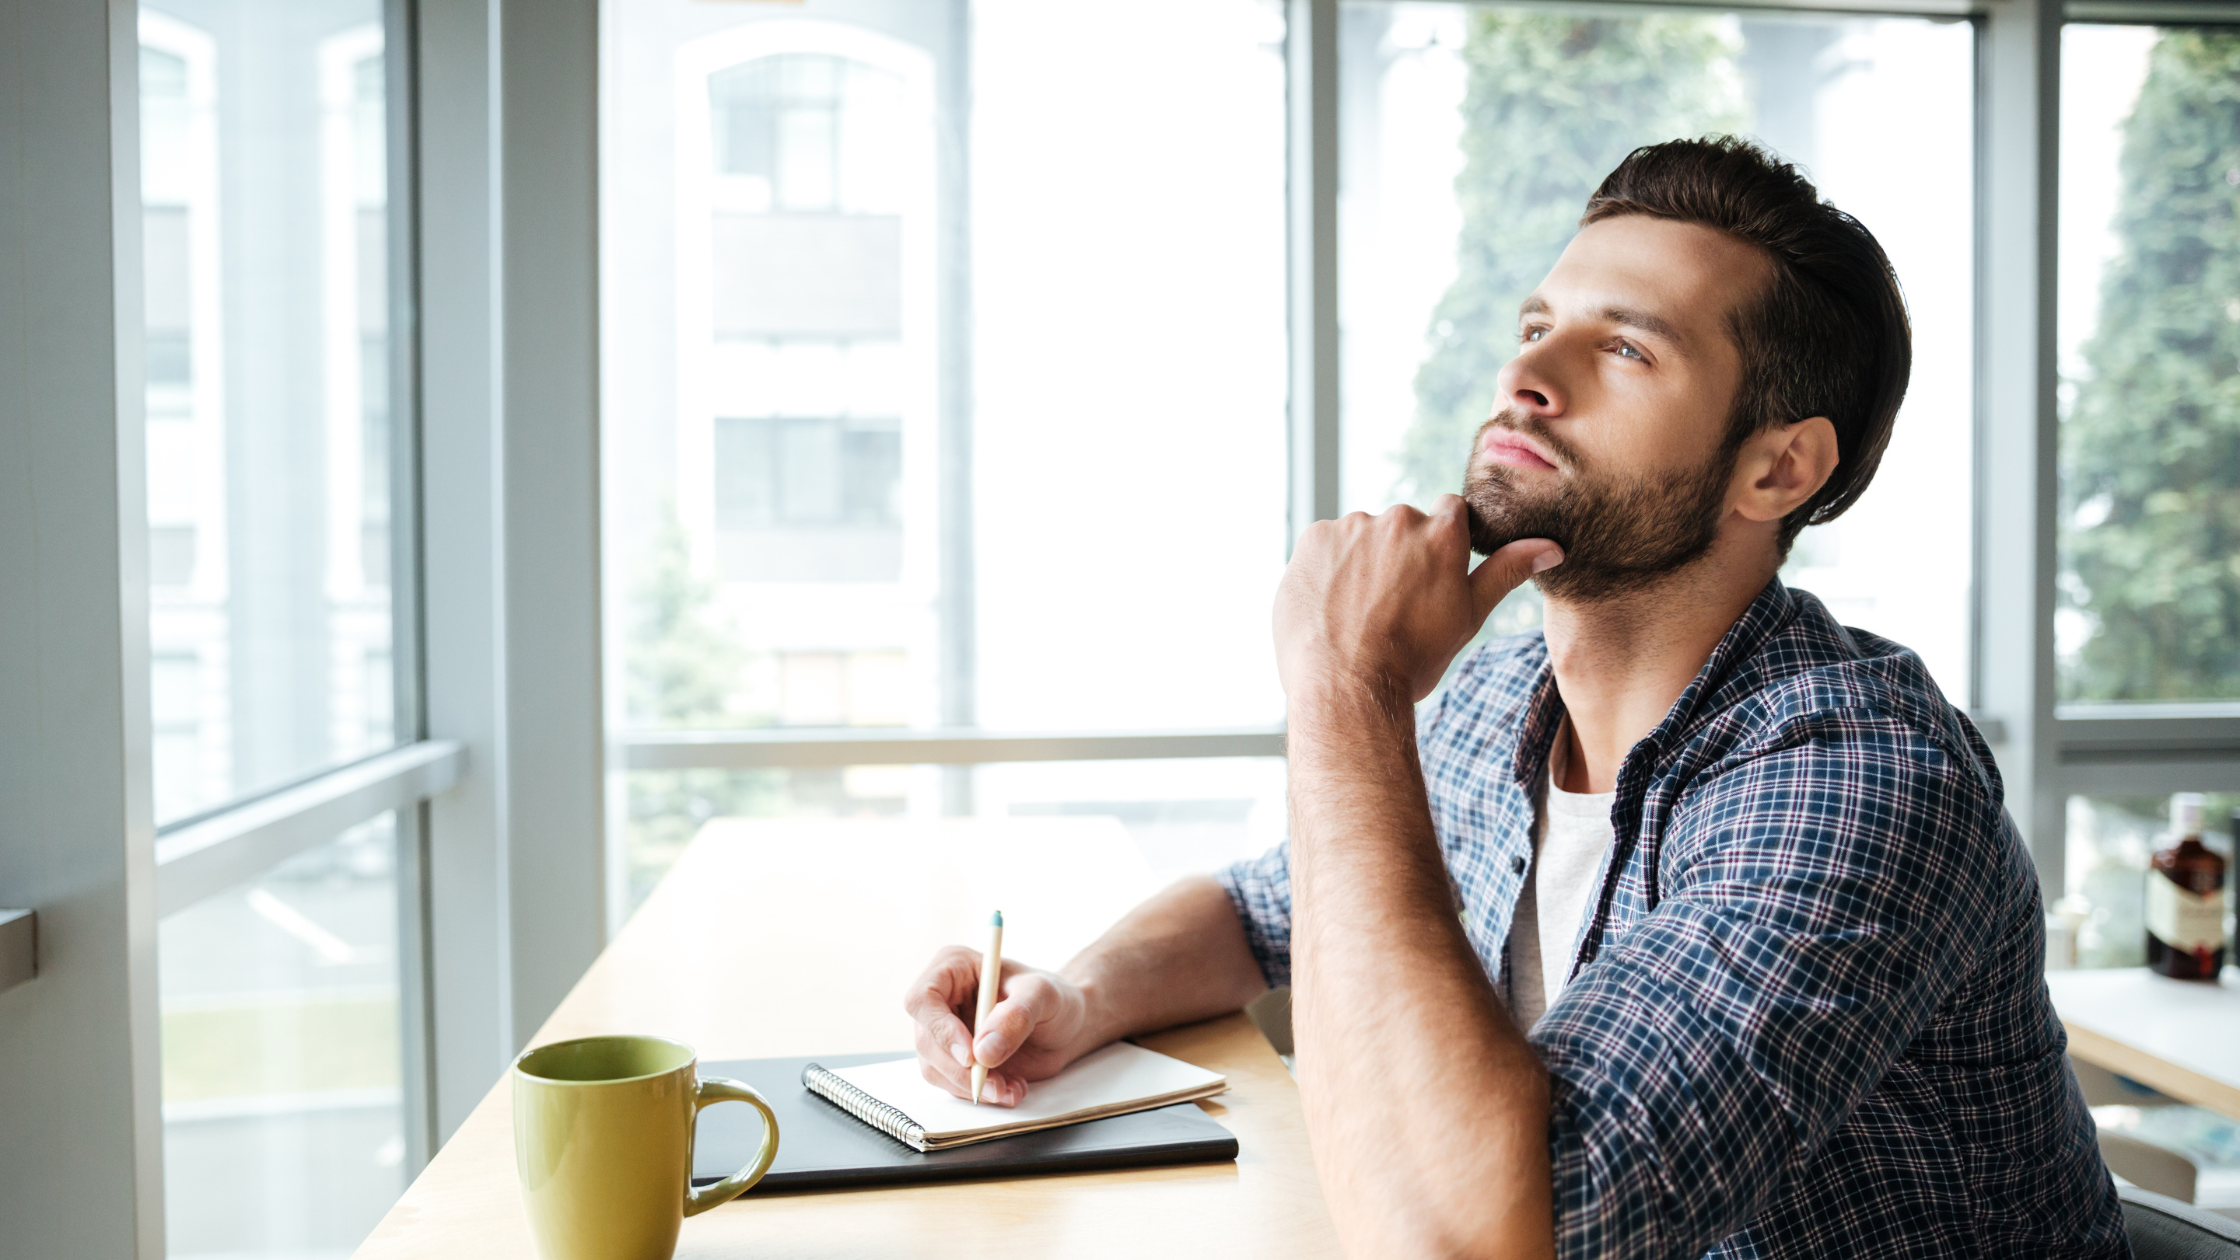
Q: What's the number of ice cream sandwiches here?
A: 0